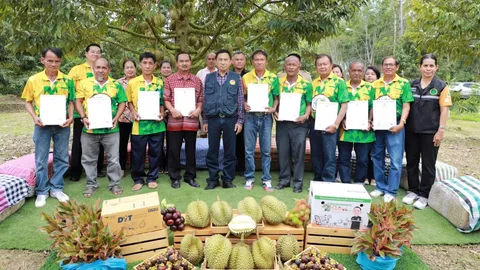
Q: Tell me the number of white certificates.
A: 9